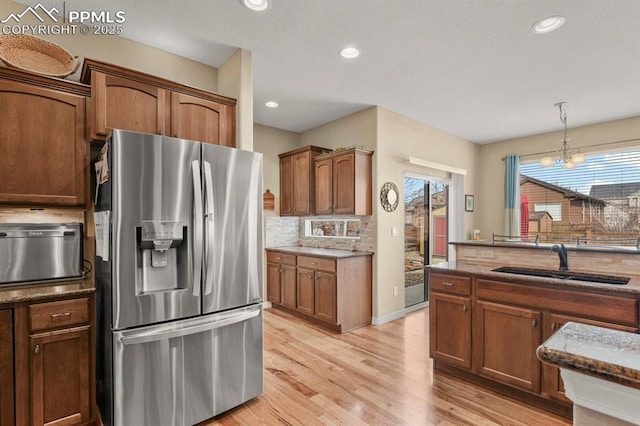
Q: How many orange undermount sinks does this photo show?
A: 0